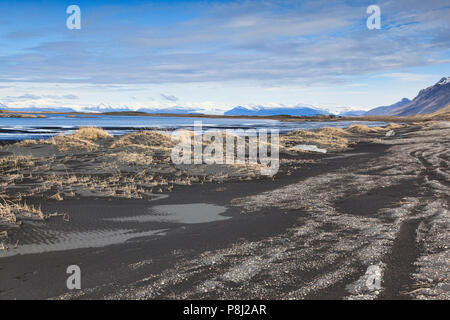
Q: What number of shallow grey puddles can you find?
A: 2